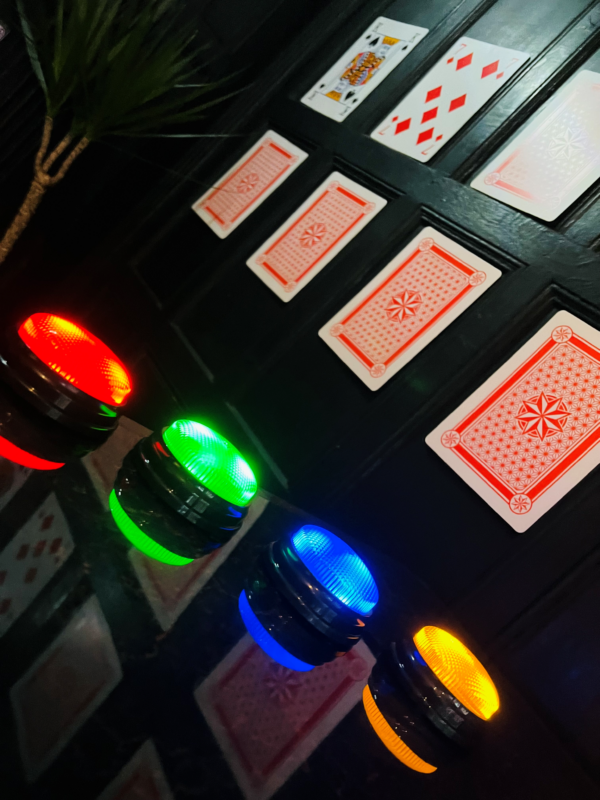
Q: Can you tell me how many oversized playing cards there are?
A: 7